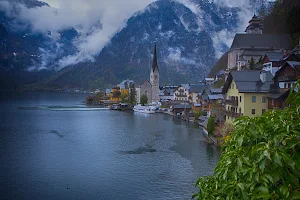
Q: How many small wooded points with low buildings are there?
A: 1